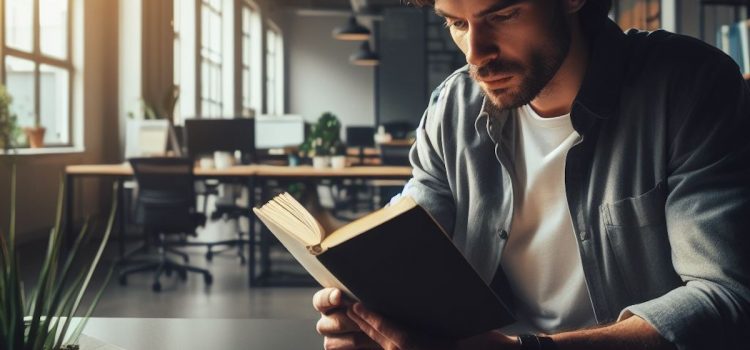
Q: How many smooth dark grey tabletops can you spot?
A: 1